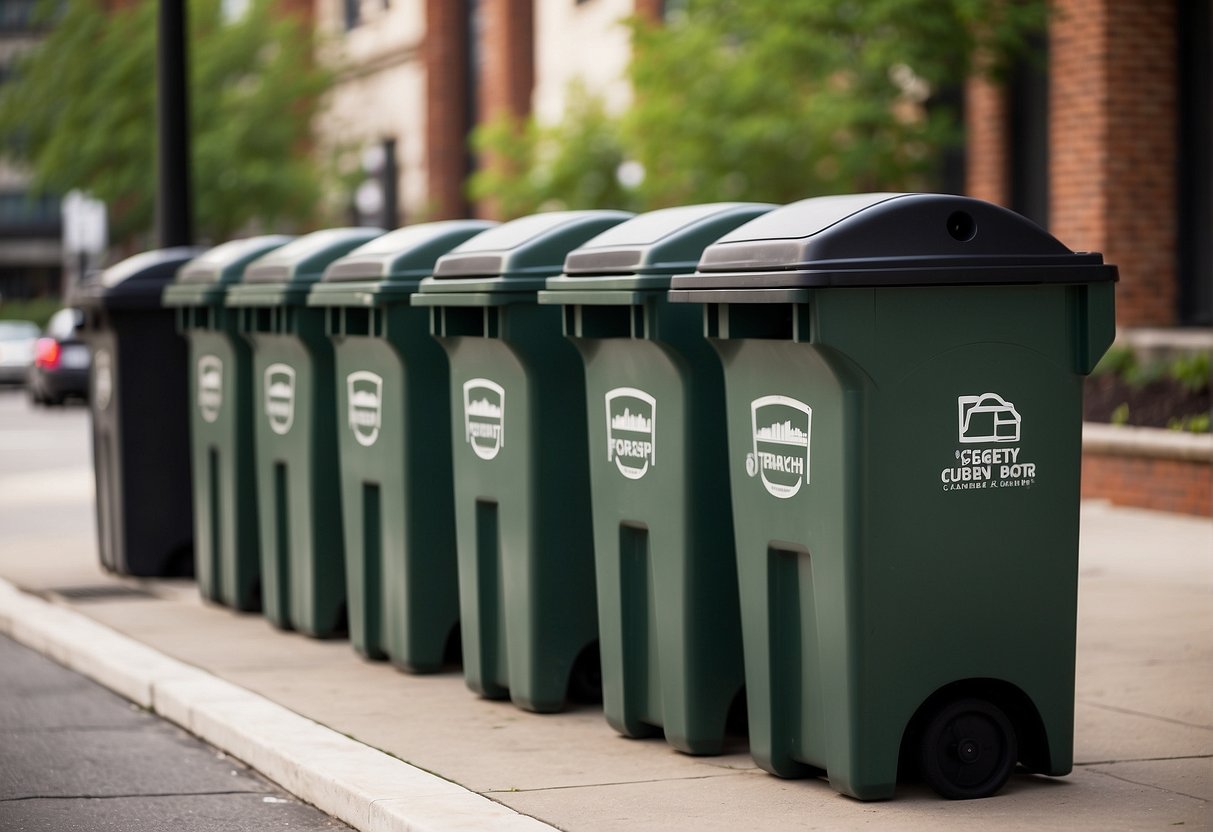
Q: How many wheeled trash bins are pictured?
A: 7